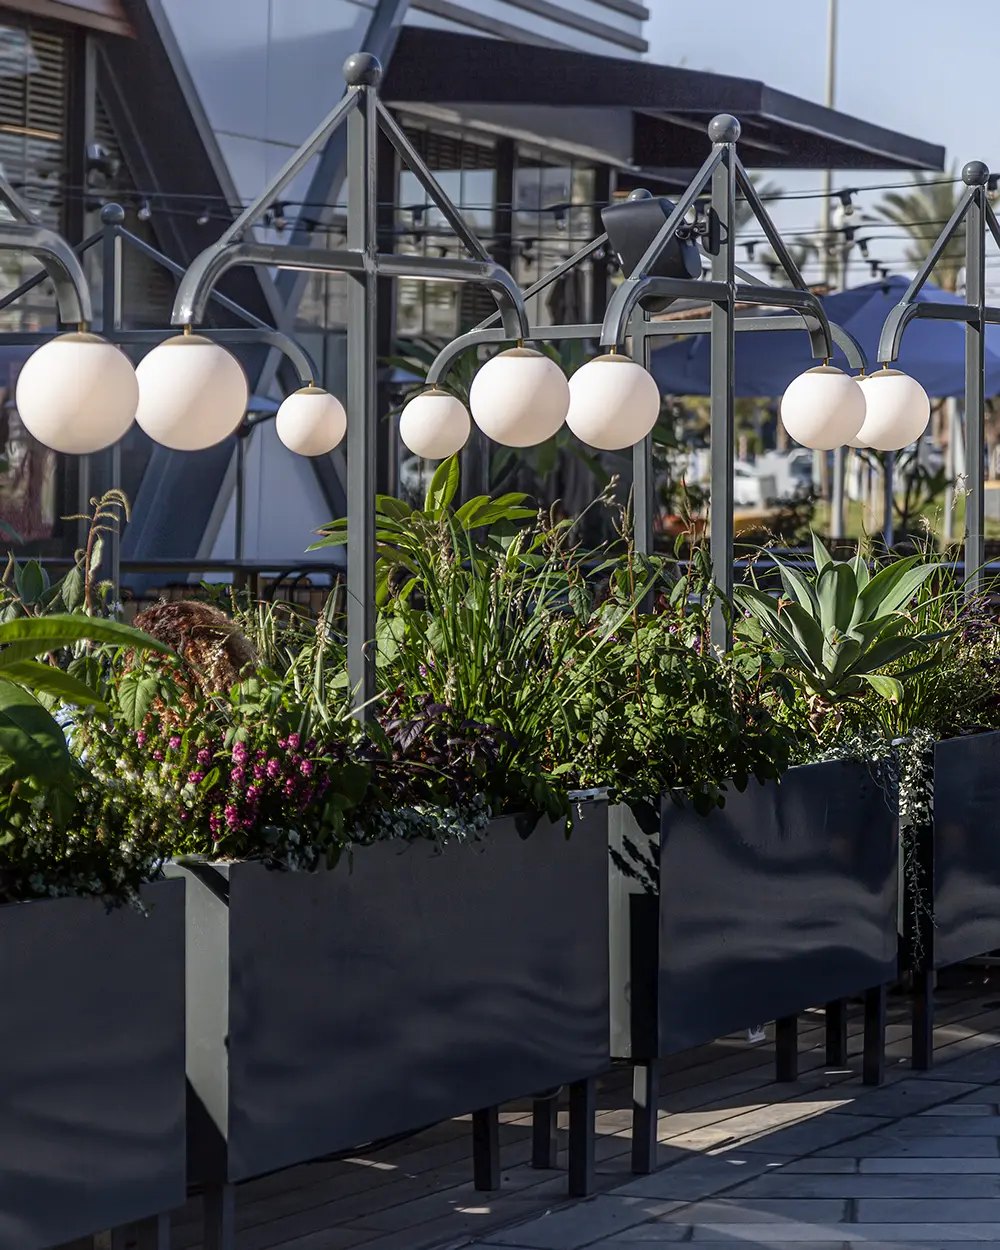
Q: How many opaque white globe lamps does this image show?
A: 9